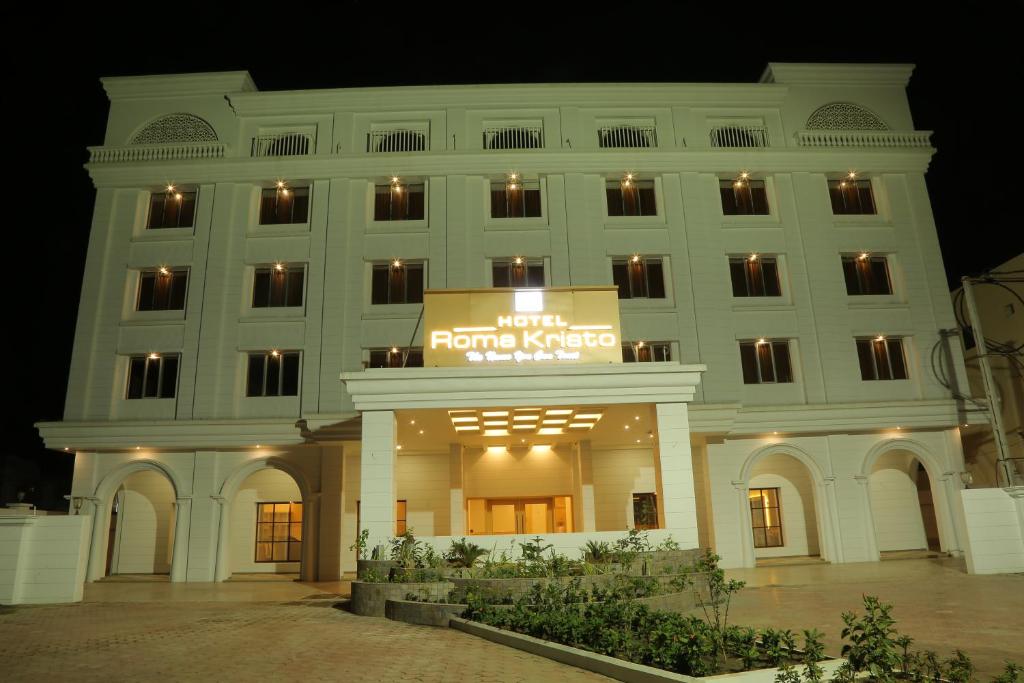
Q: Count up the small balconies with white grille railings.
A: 5